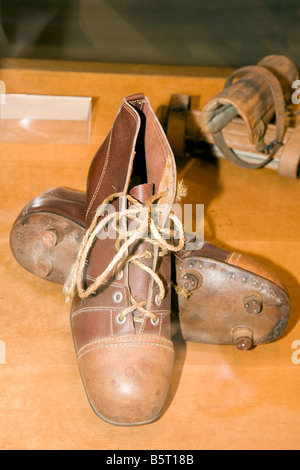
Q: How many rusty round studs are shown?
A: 5